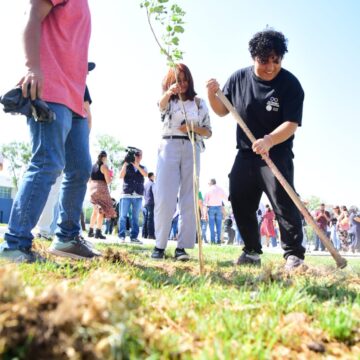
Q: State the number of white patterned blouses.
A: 1